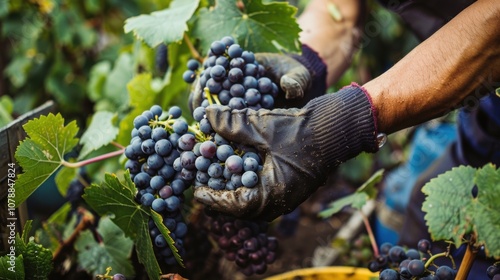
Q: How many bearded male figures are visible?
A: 0